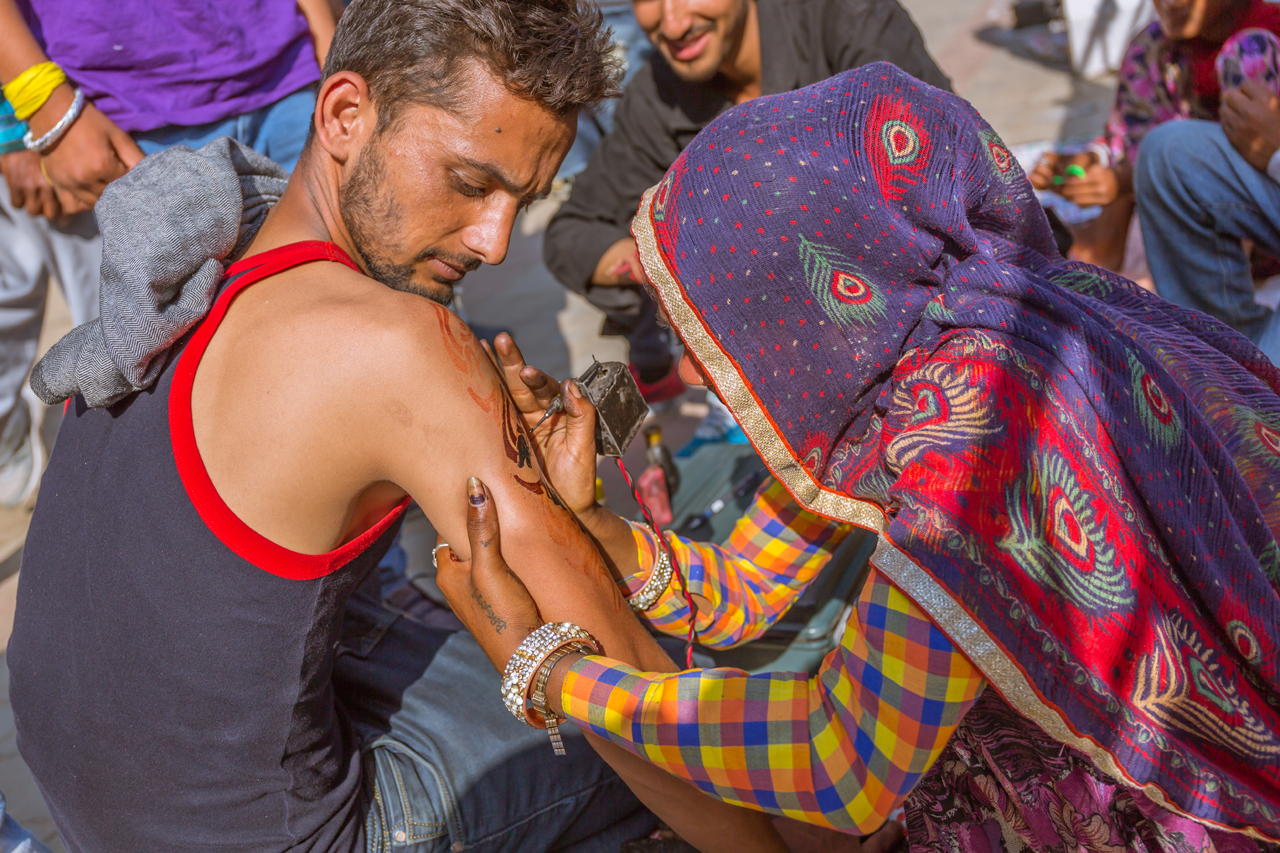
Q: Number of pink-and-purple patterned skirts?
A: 1